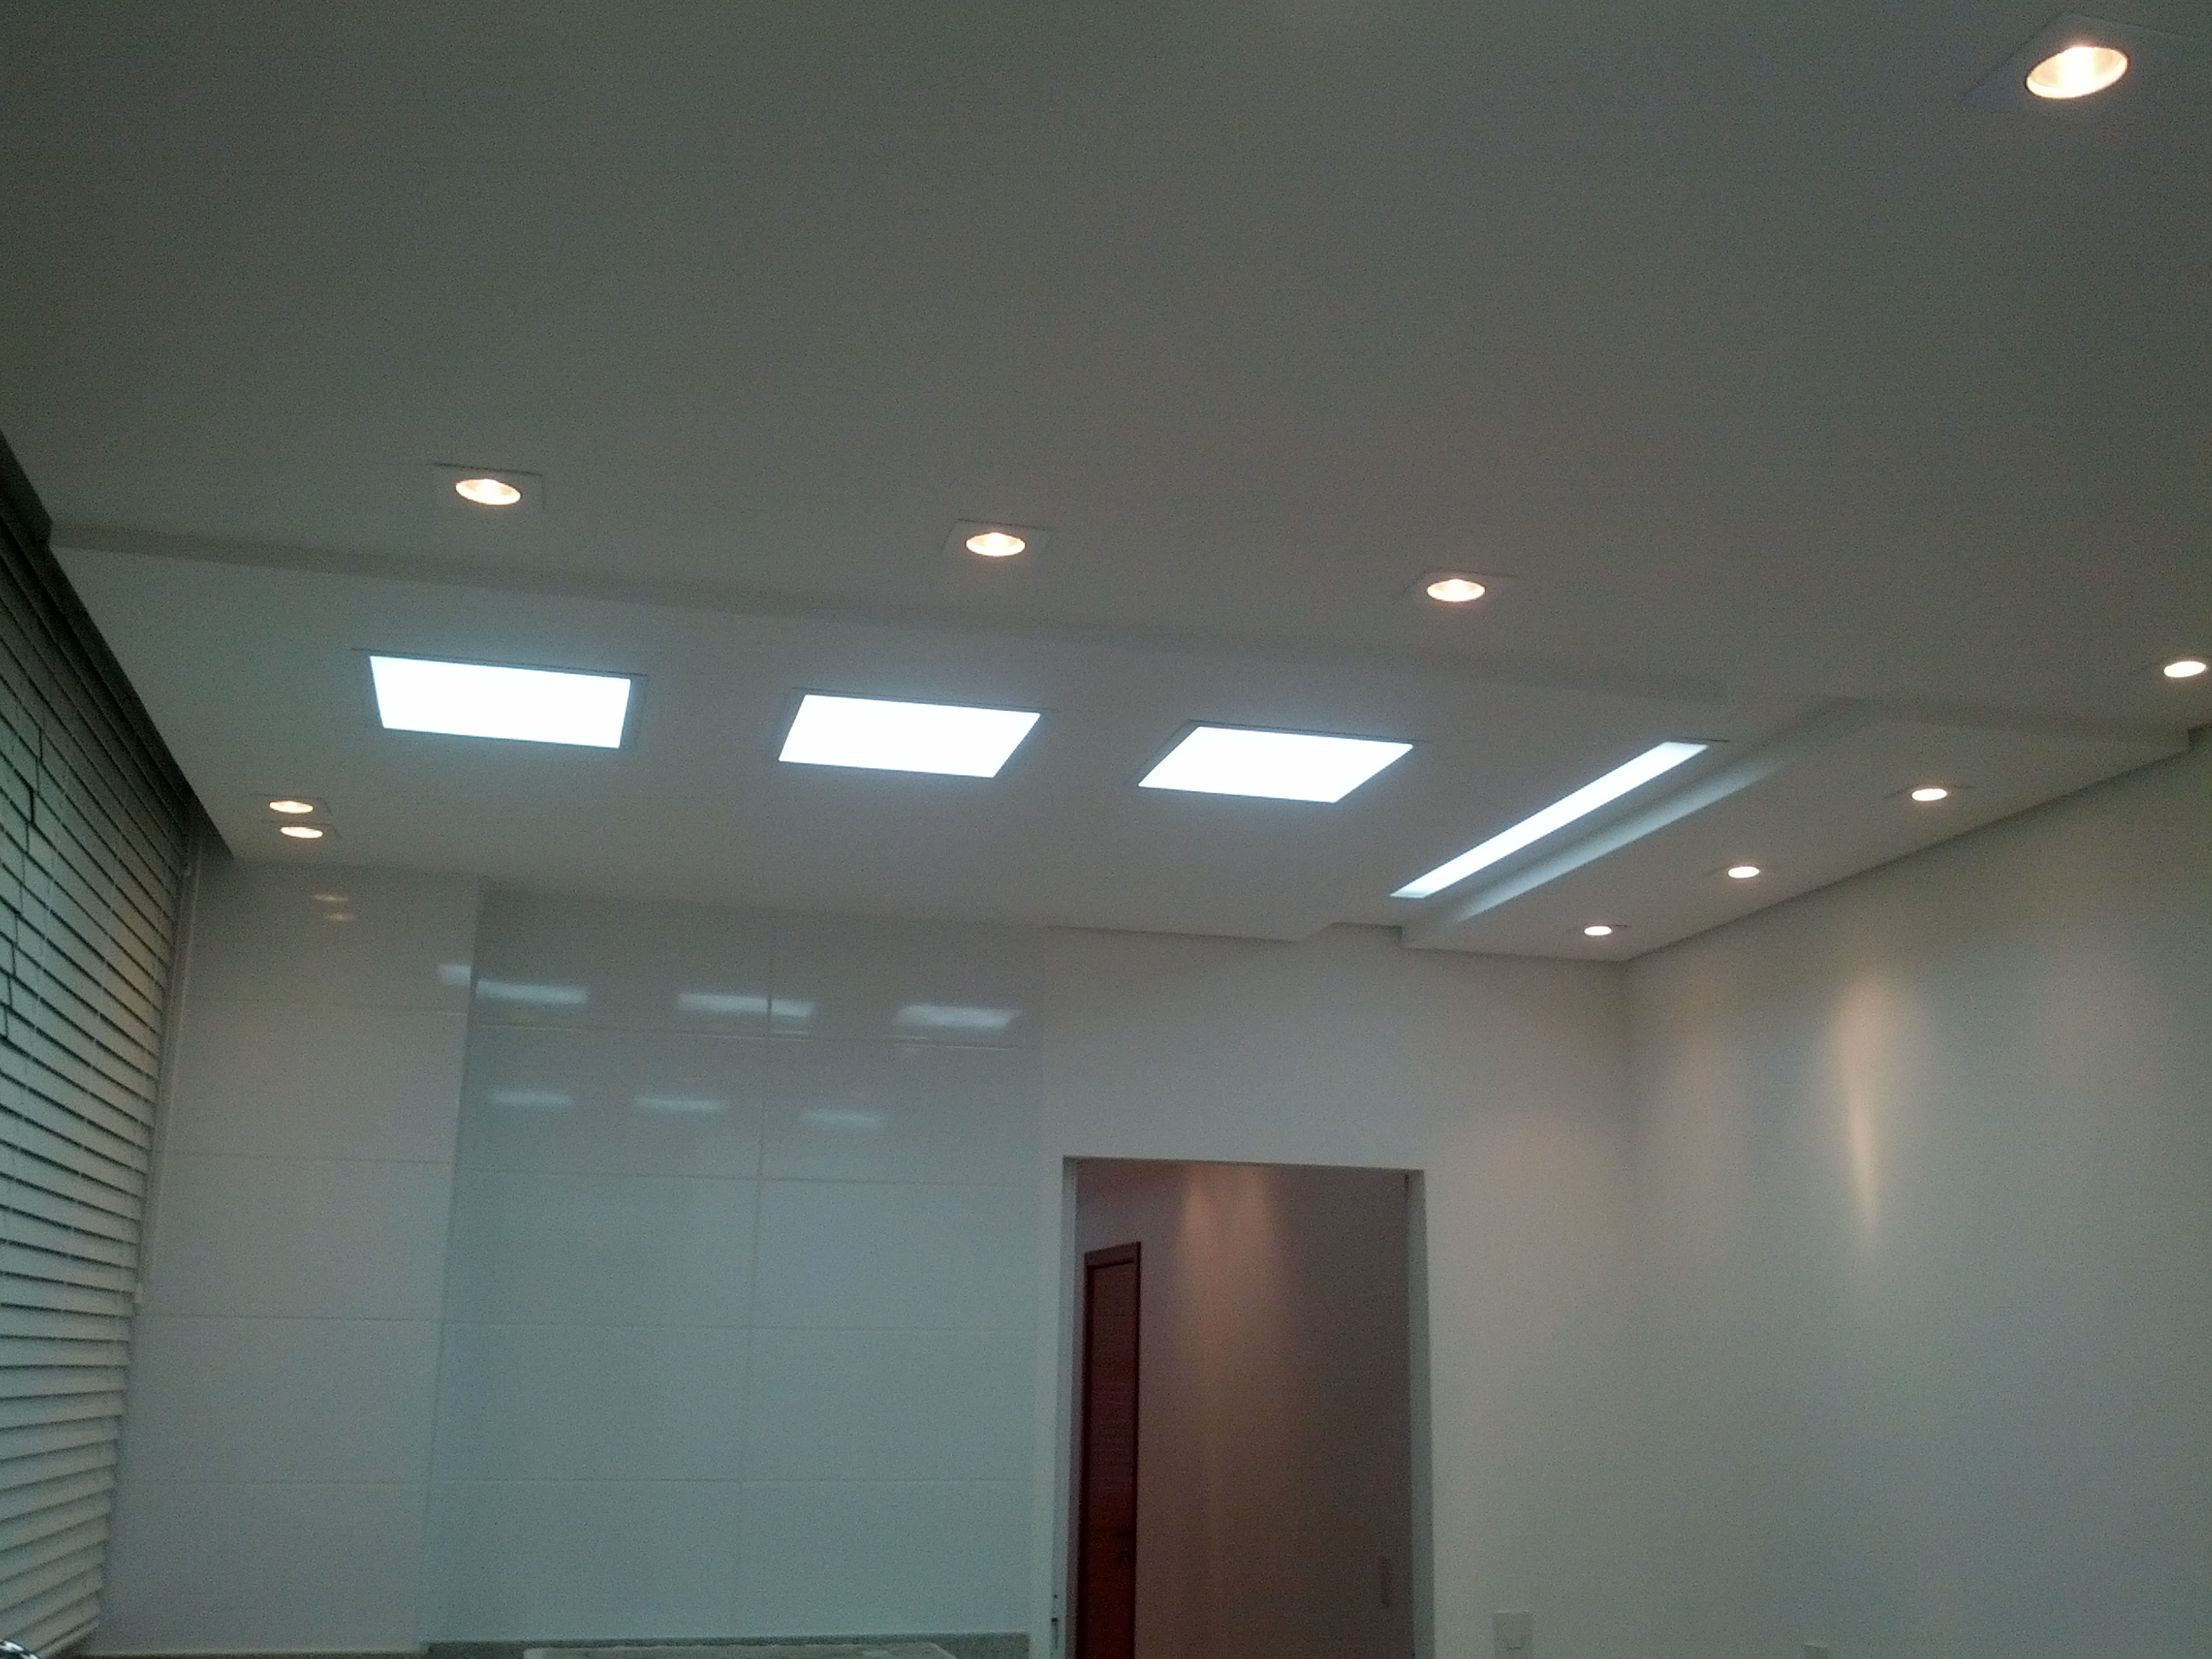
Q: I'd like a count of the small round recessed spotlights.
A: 10